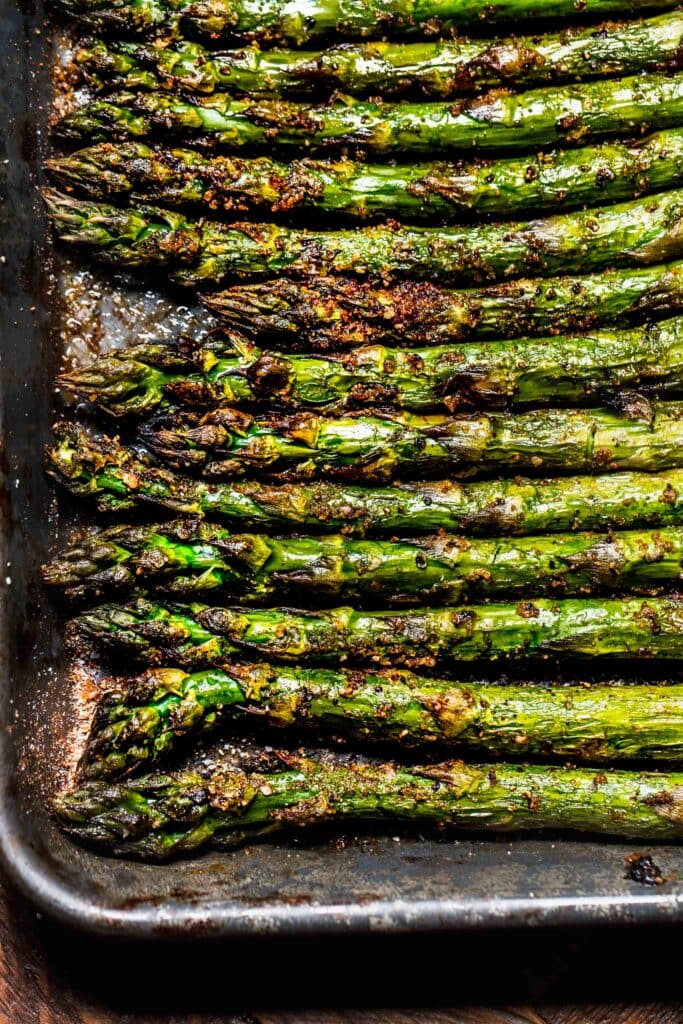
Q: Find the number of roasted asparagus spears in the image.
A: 13